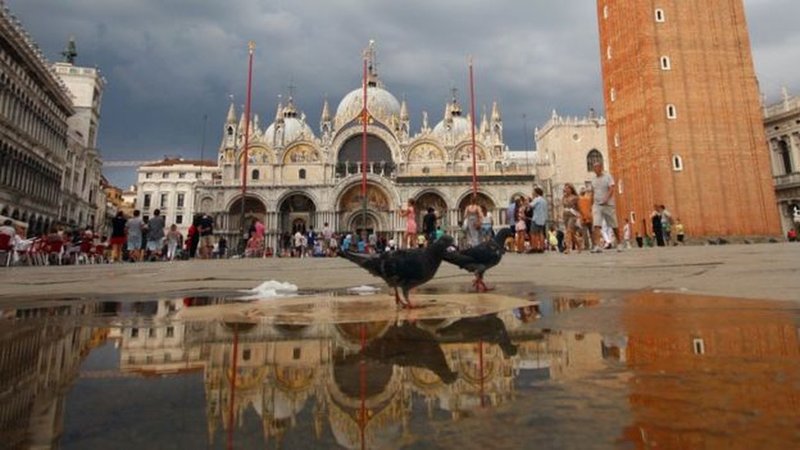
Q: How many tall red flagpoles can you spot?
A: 3